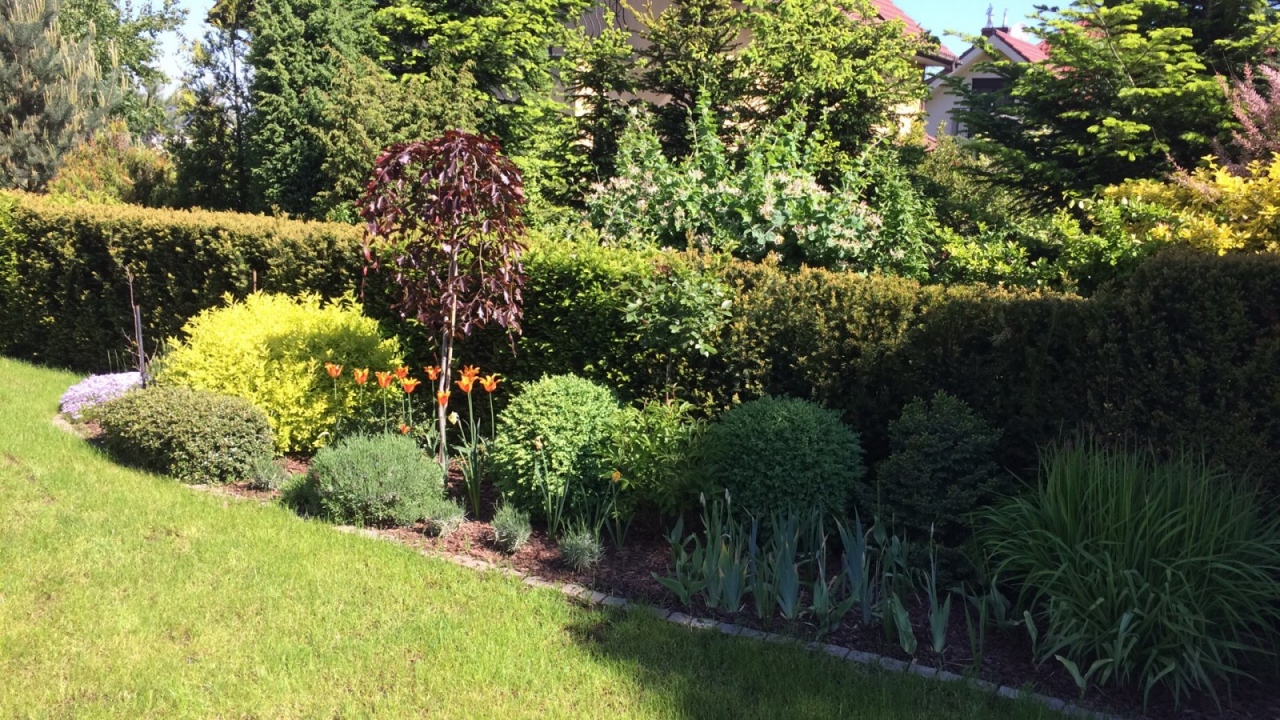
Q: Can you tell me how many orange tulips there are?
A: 11